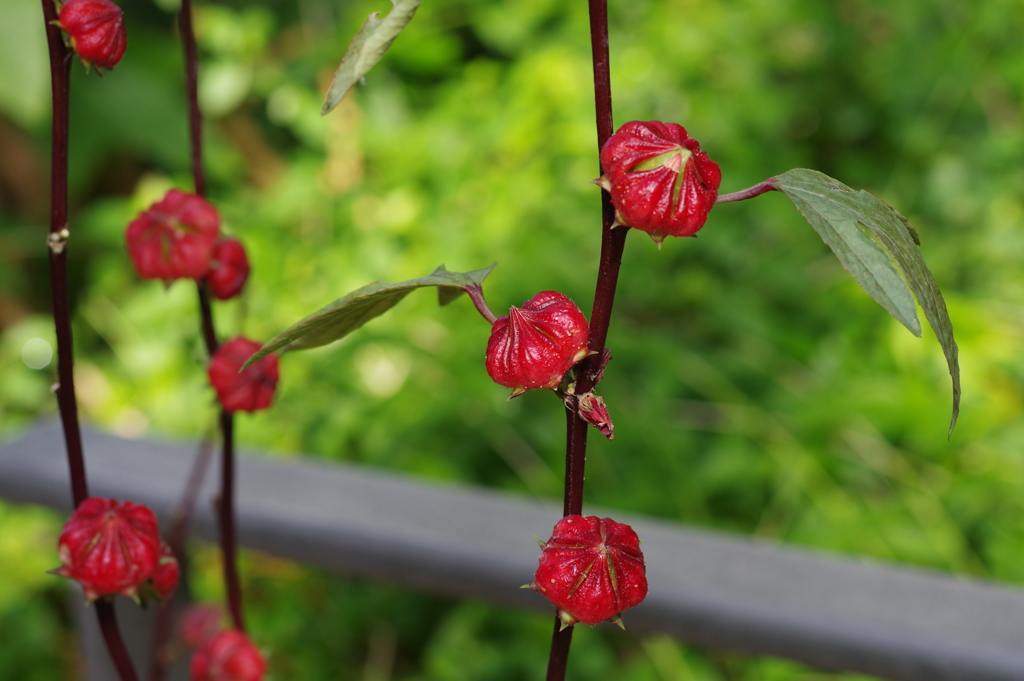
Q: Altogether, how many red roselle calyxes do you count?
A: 11